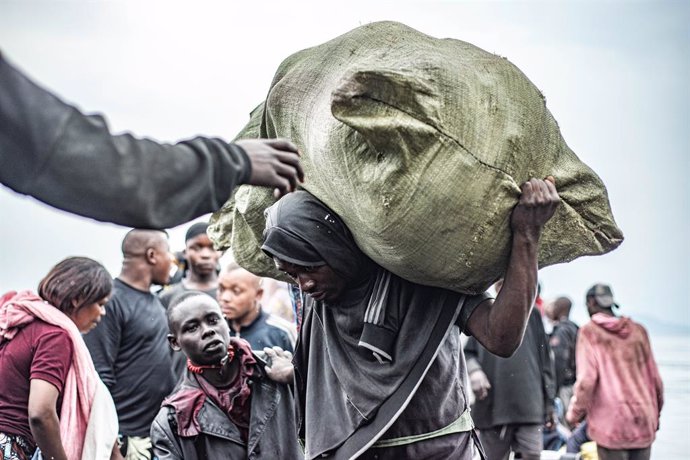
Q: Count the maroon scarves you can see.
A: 1